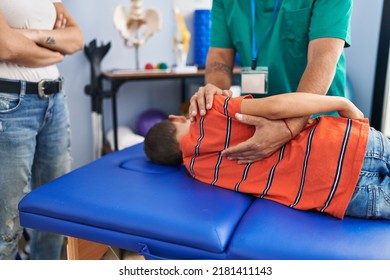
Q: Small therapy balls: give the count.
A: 3